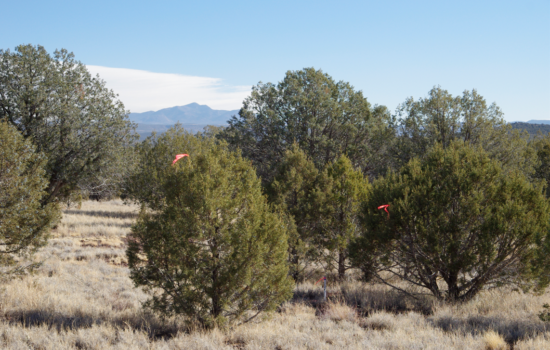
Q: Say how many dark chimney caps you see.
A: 0